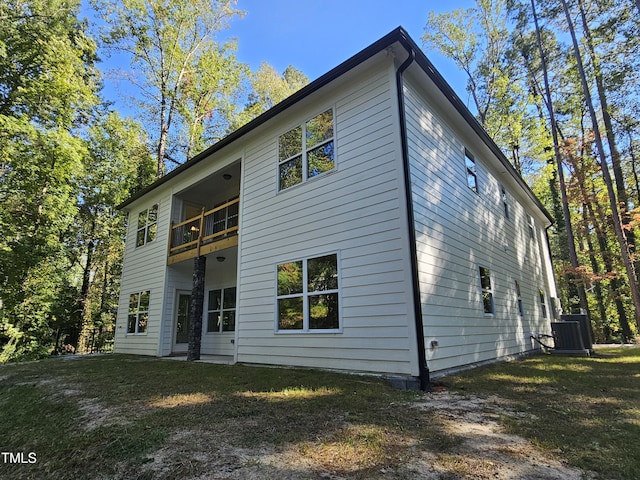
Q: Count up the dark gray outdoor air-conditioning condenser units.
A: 2